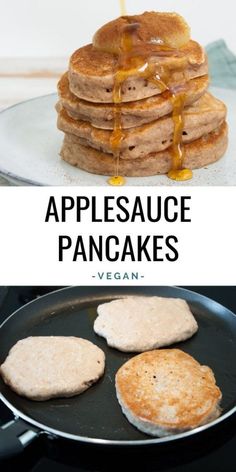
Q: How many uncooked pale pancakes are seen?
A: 2